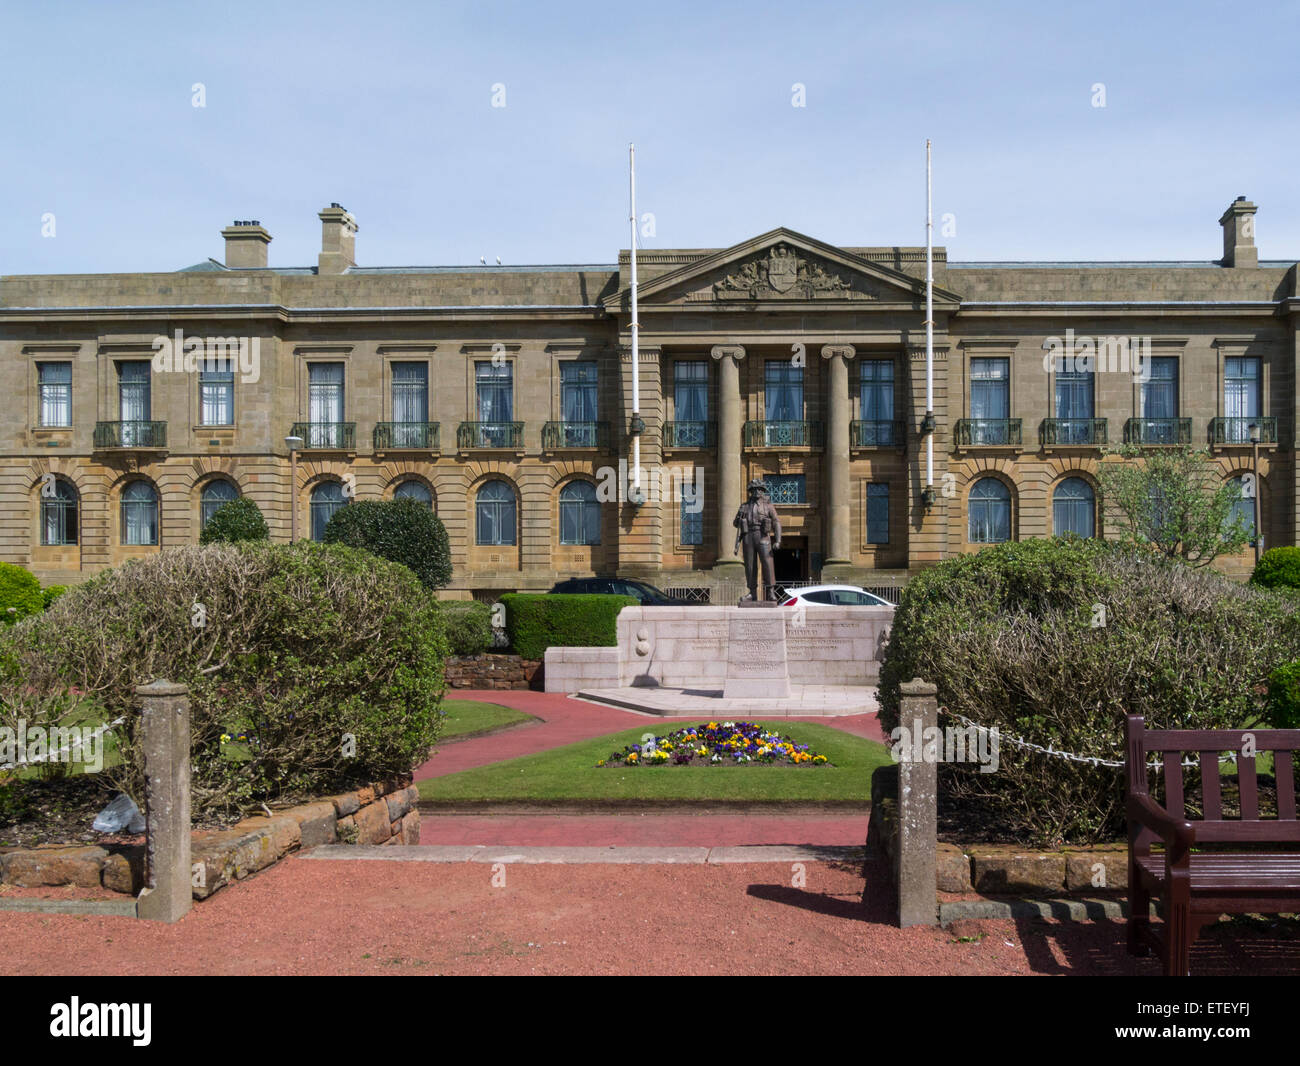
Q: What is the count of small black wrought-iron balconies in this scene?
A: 12